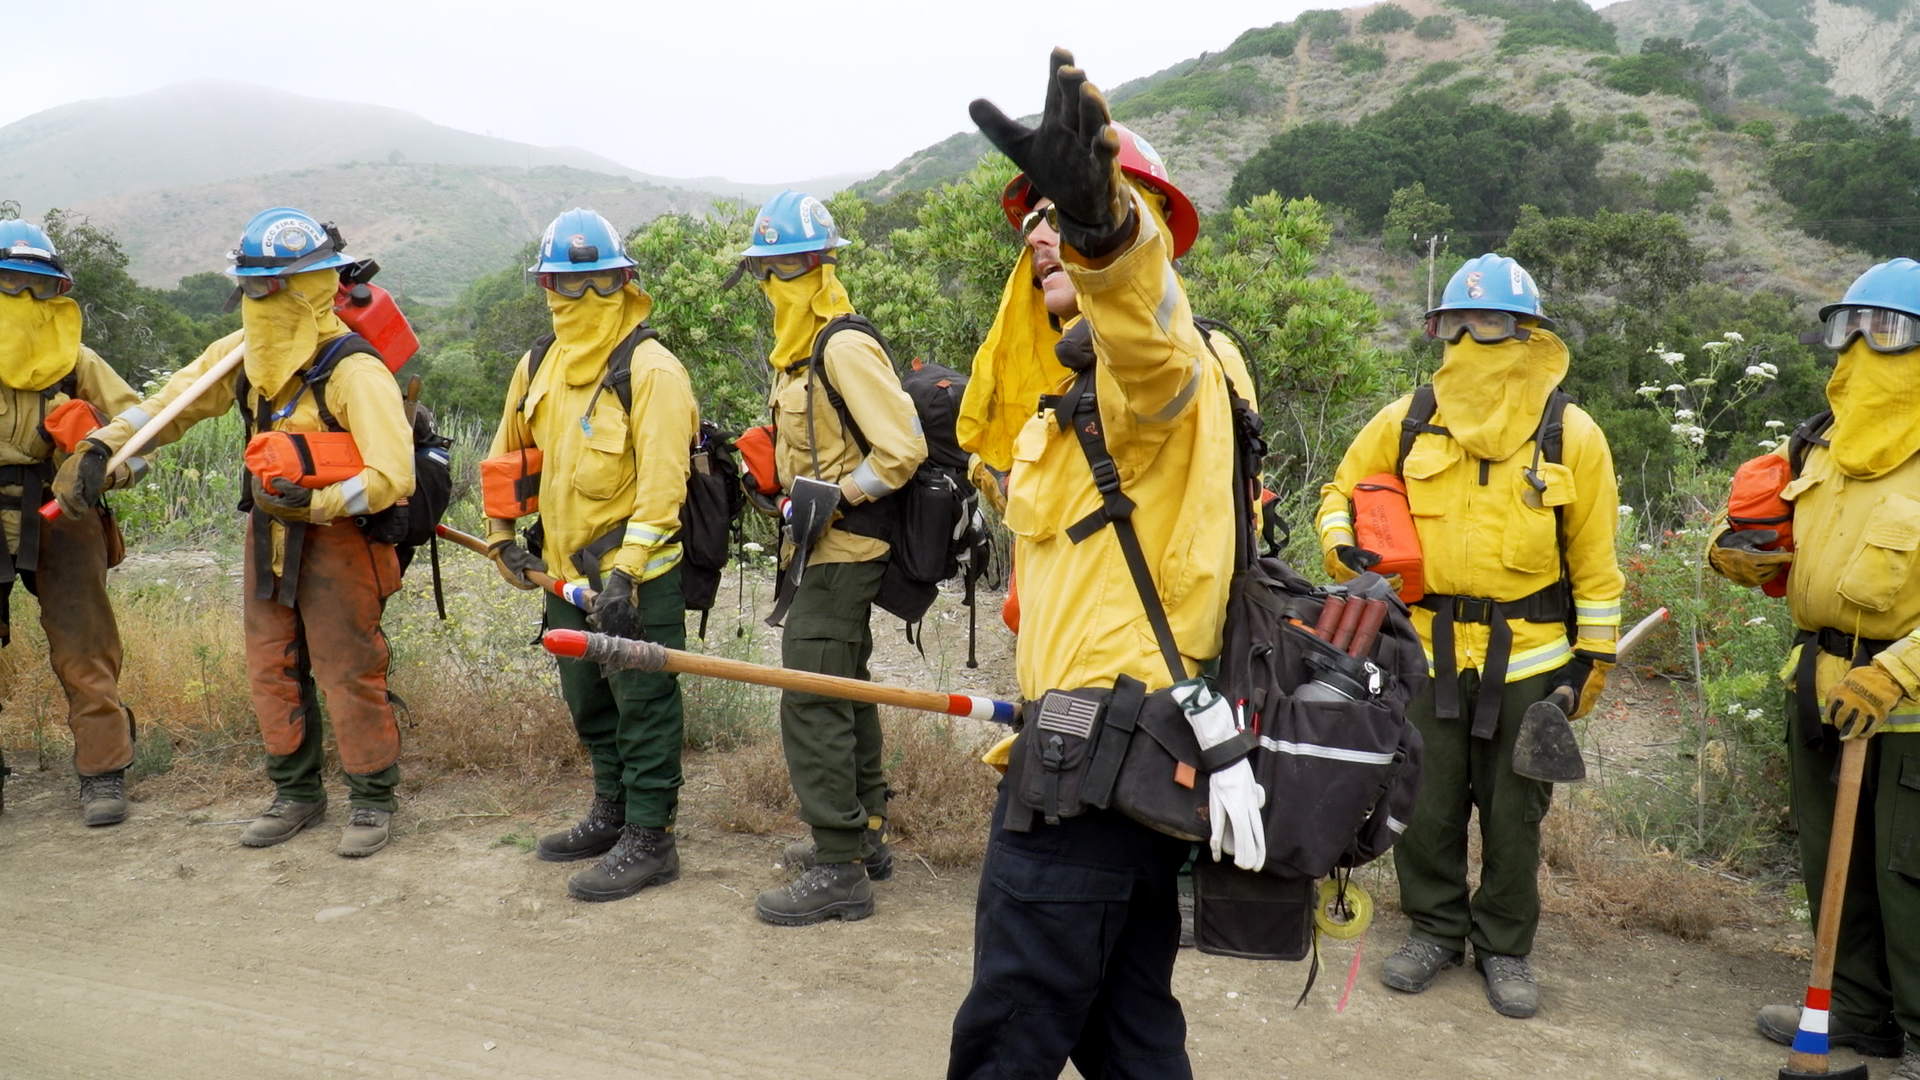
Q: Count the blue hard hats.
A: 6